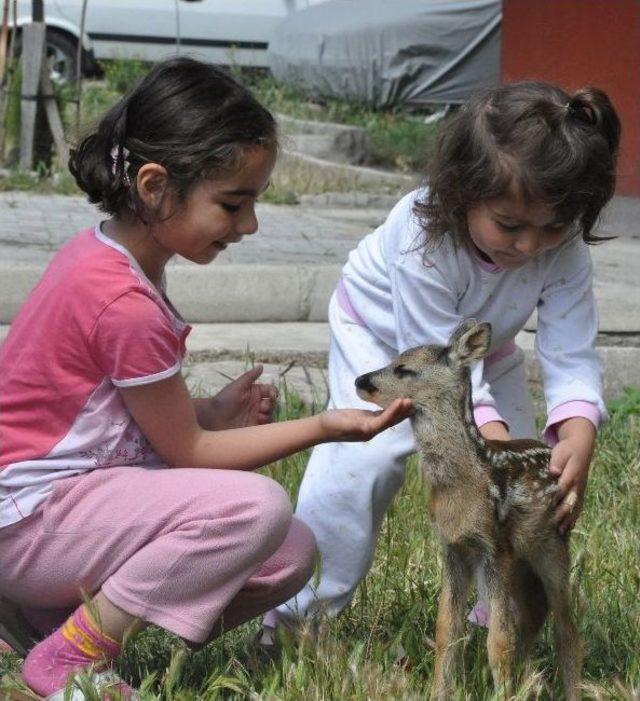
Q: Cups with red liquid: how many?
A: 0